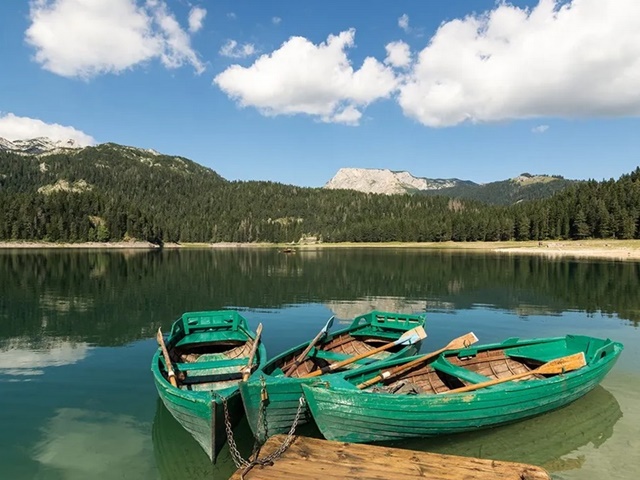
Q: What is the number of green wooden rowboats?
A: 3